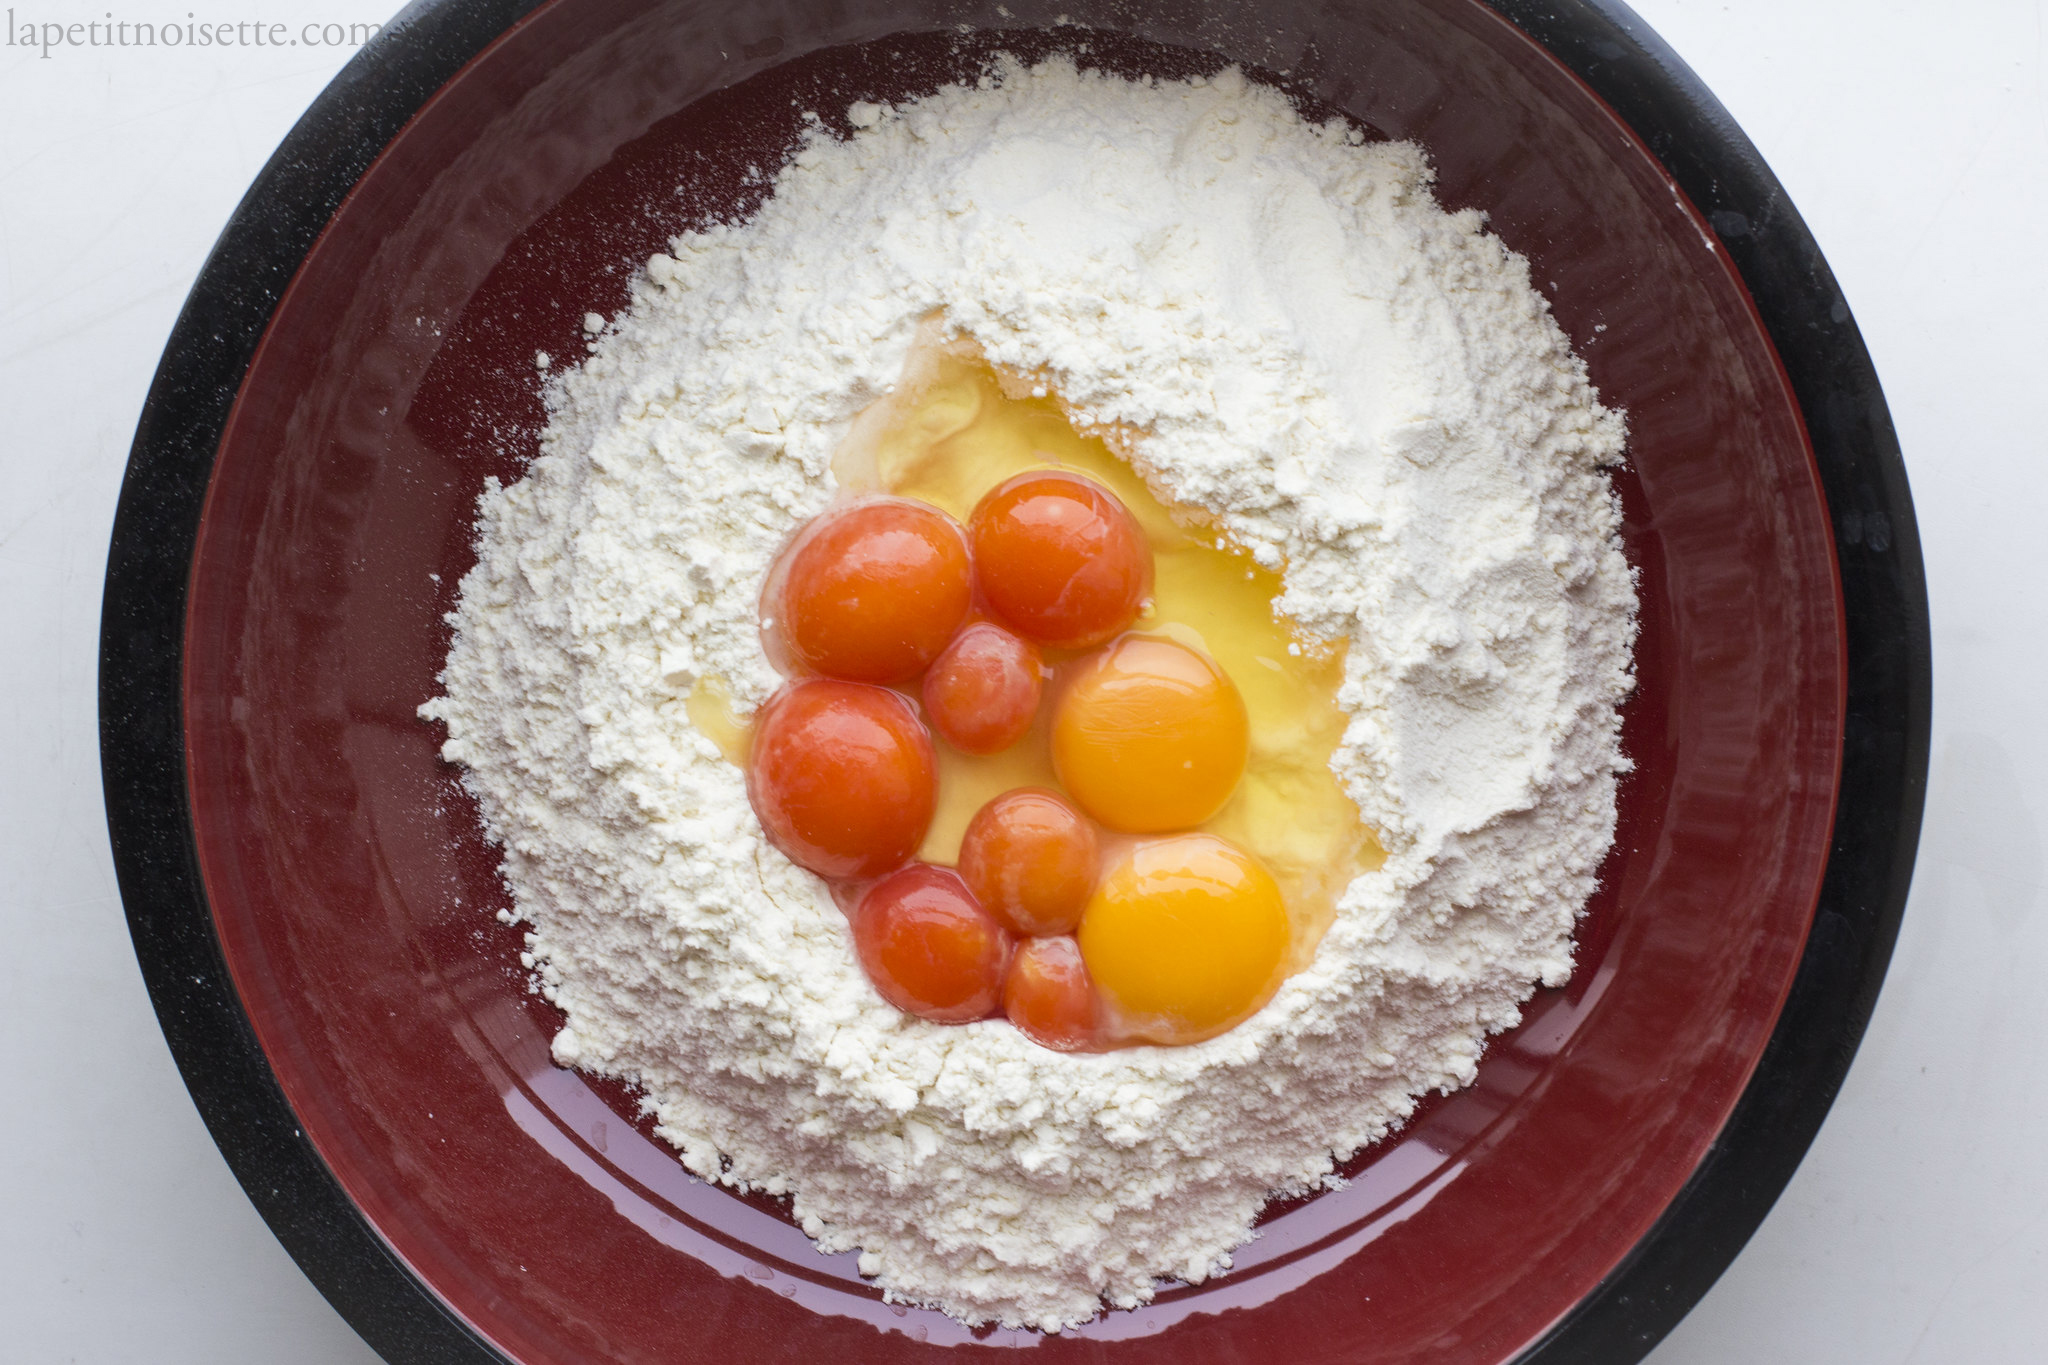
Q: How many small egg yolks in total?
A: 3